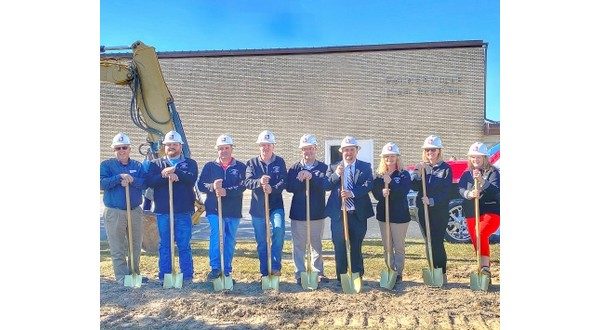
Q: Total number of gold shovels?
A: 9